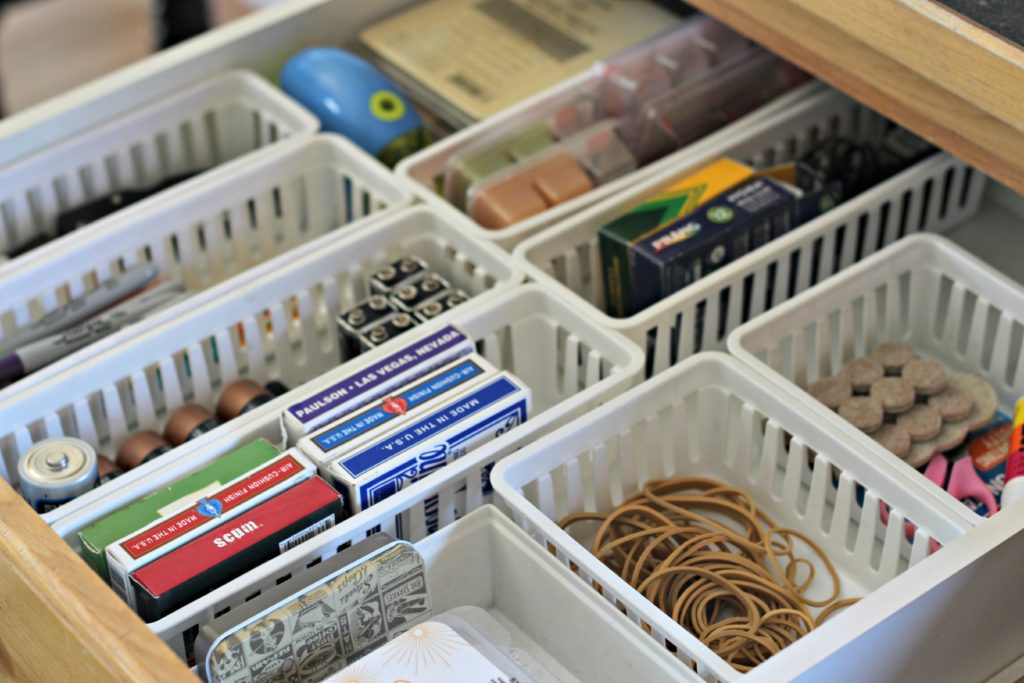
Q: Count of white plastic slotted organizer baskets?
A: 8